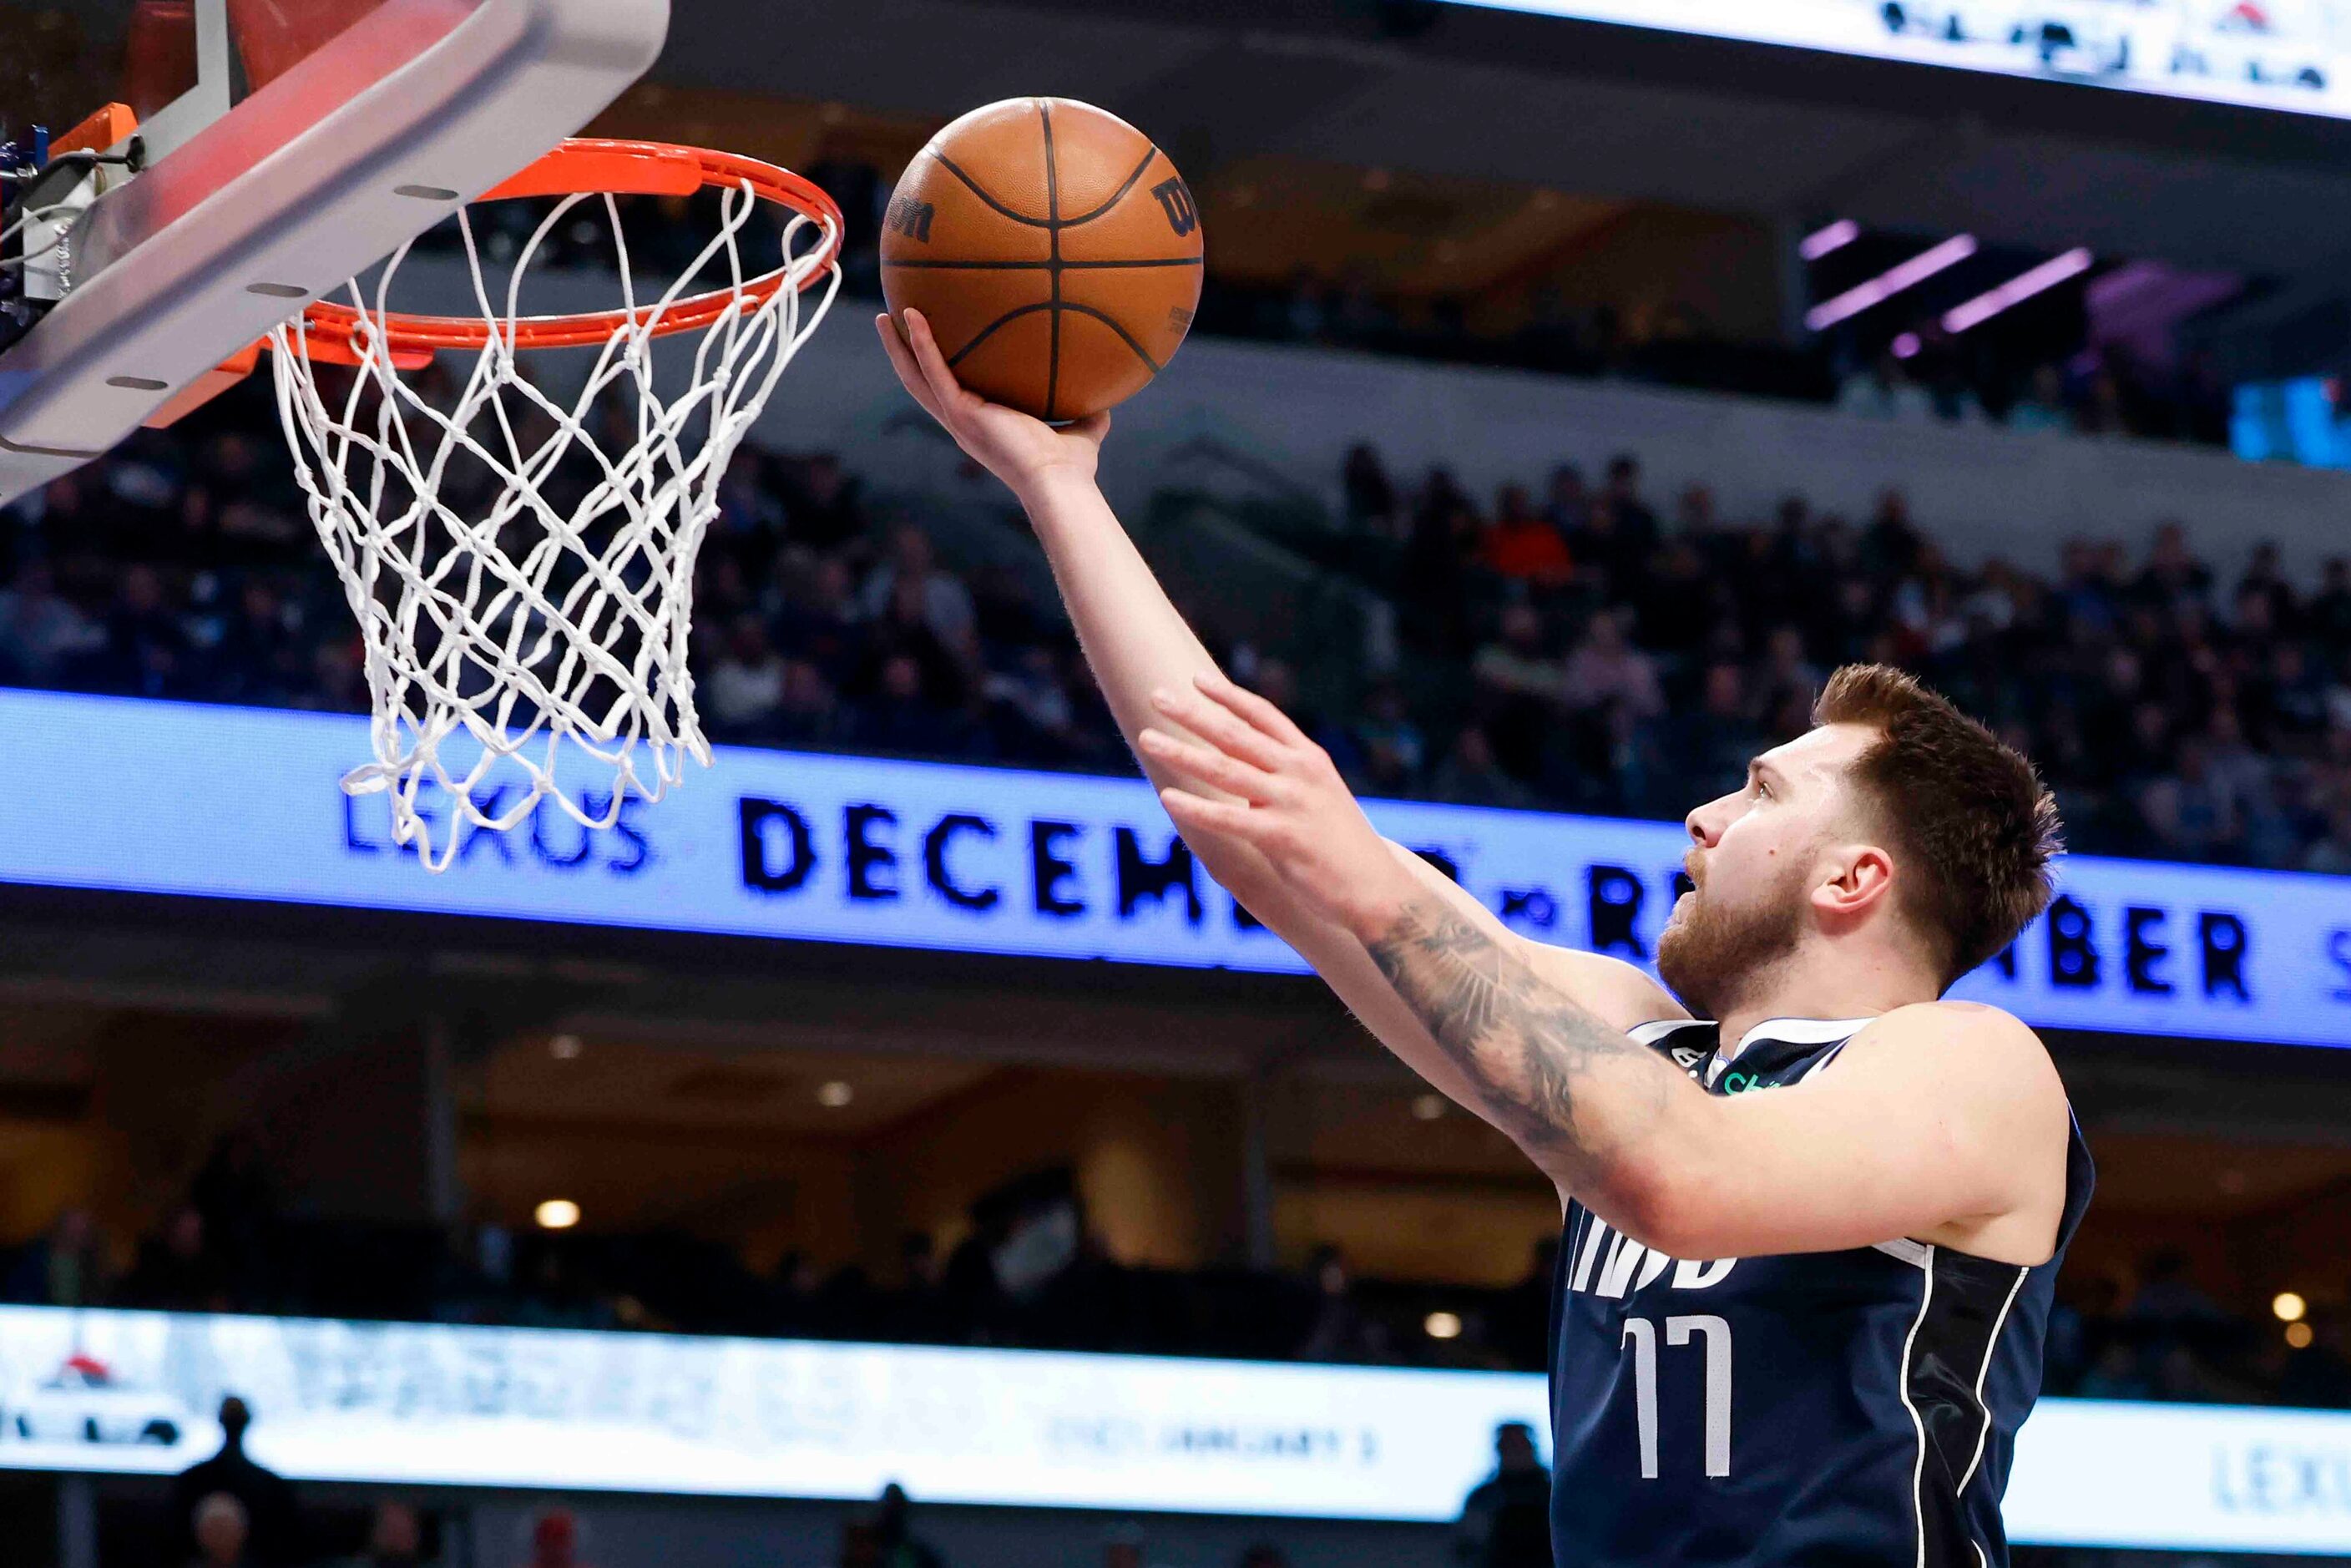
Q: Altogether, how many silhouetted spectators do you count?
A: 3